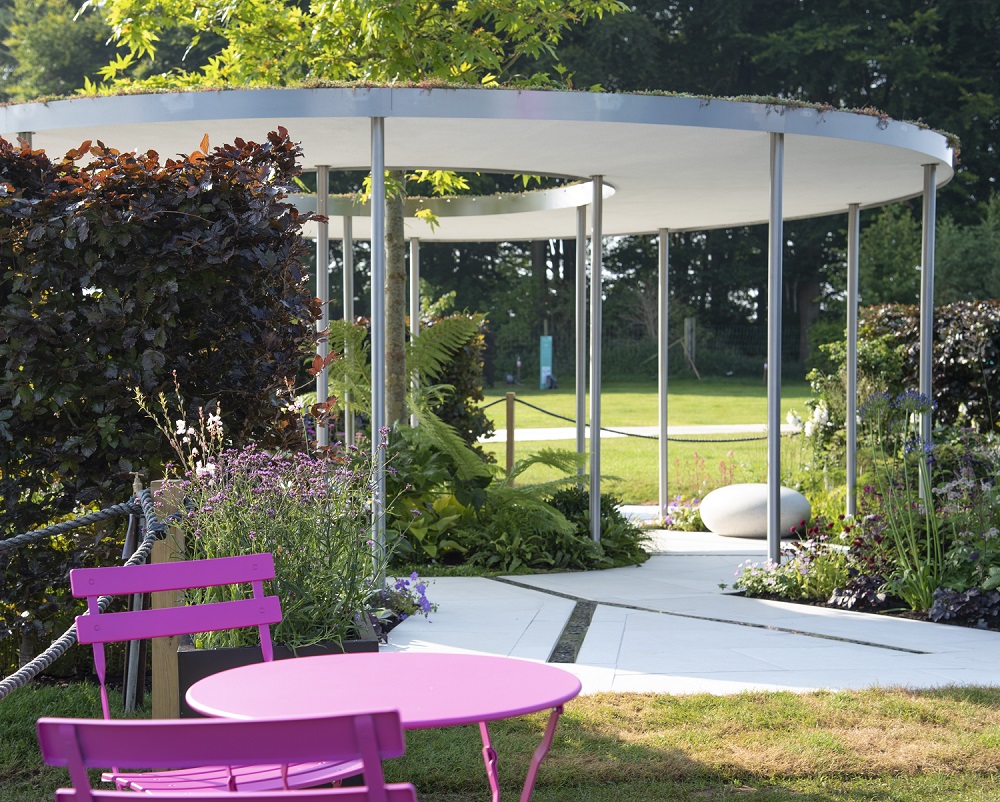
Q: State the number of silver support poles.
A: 11